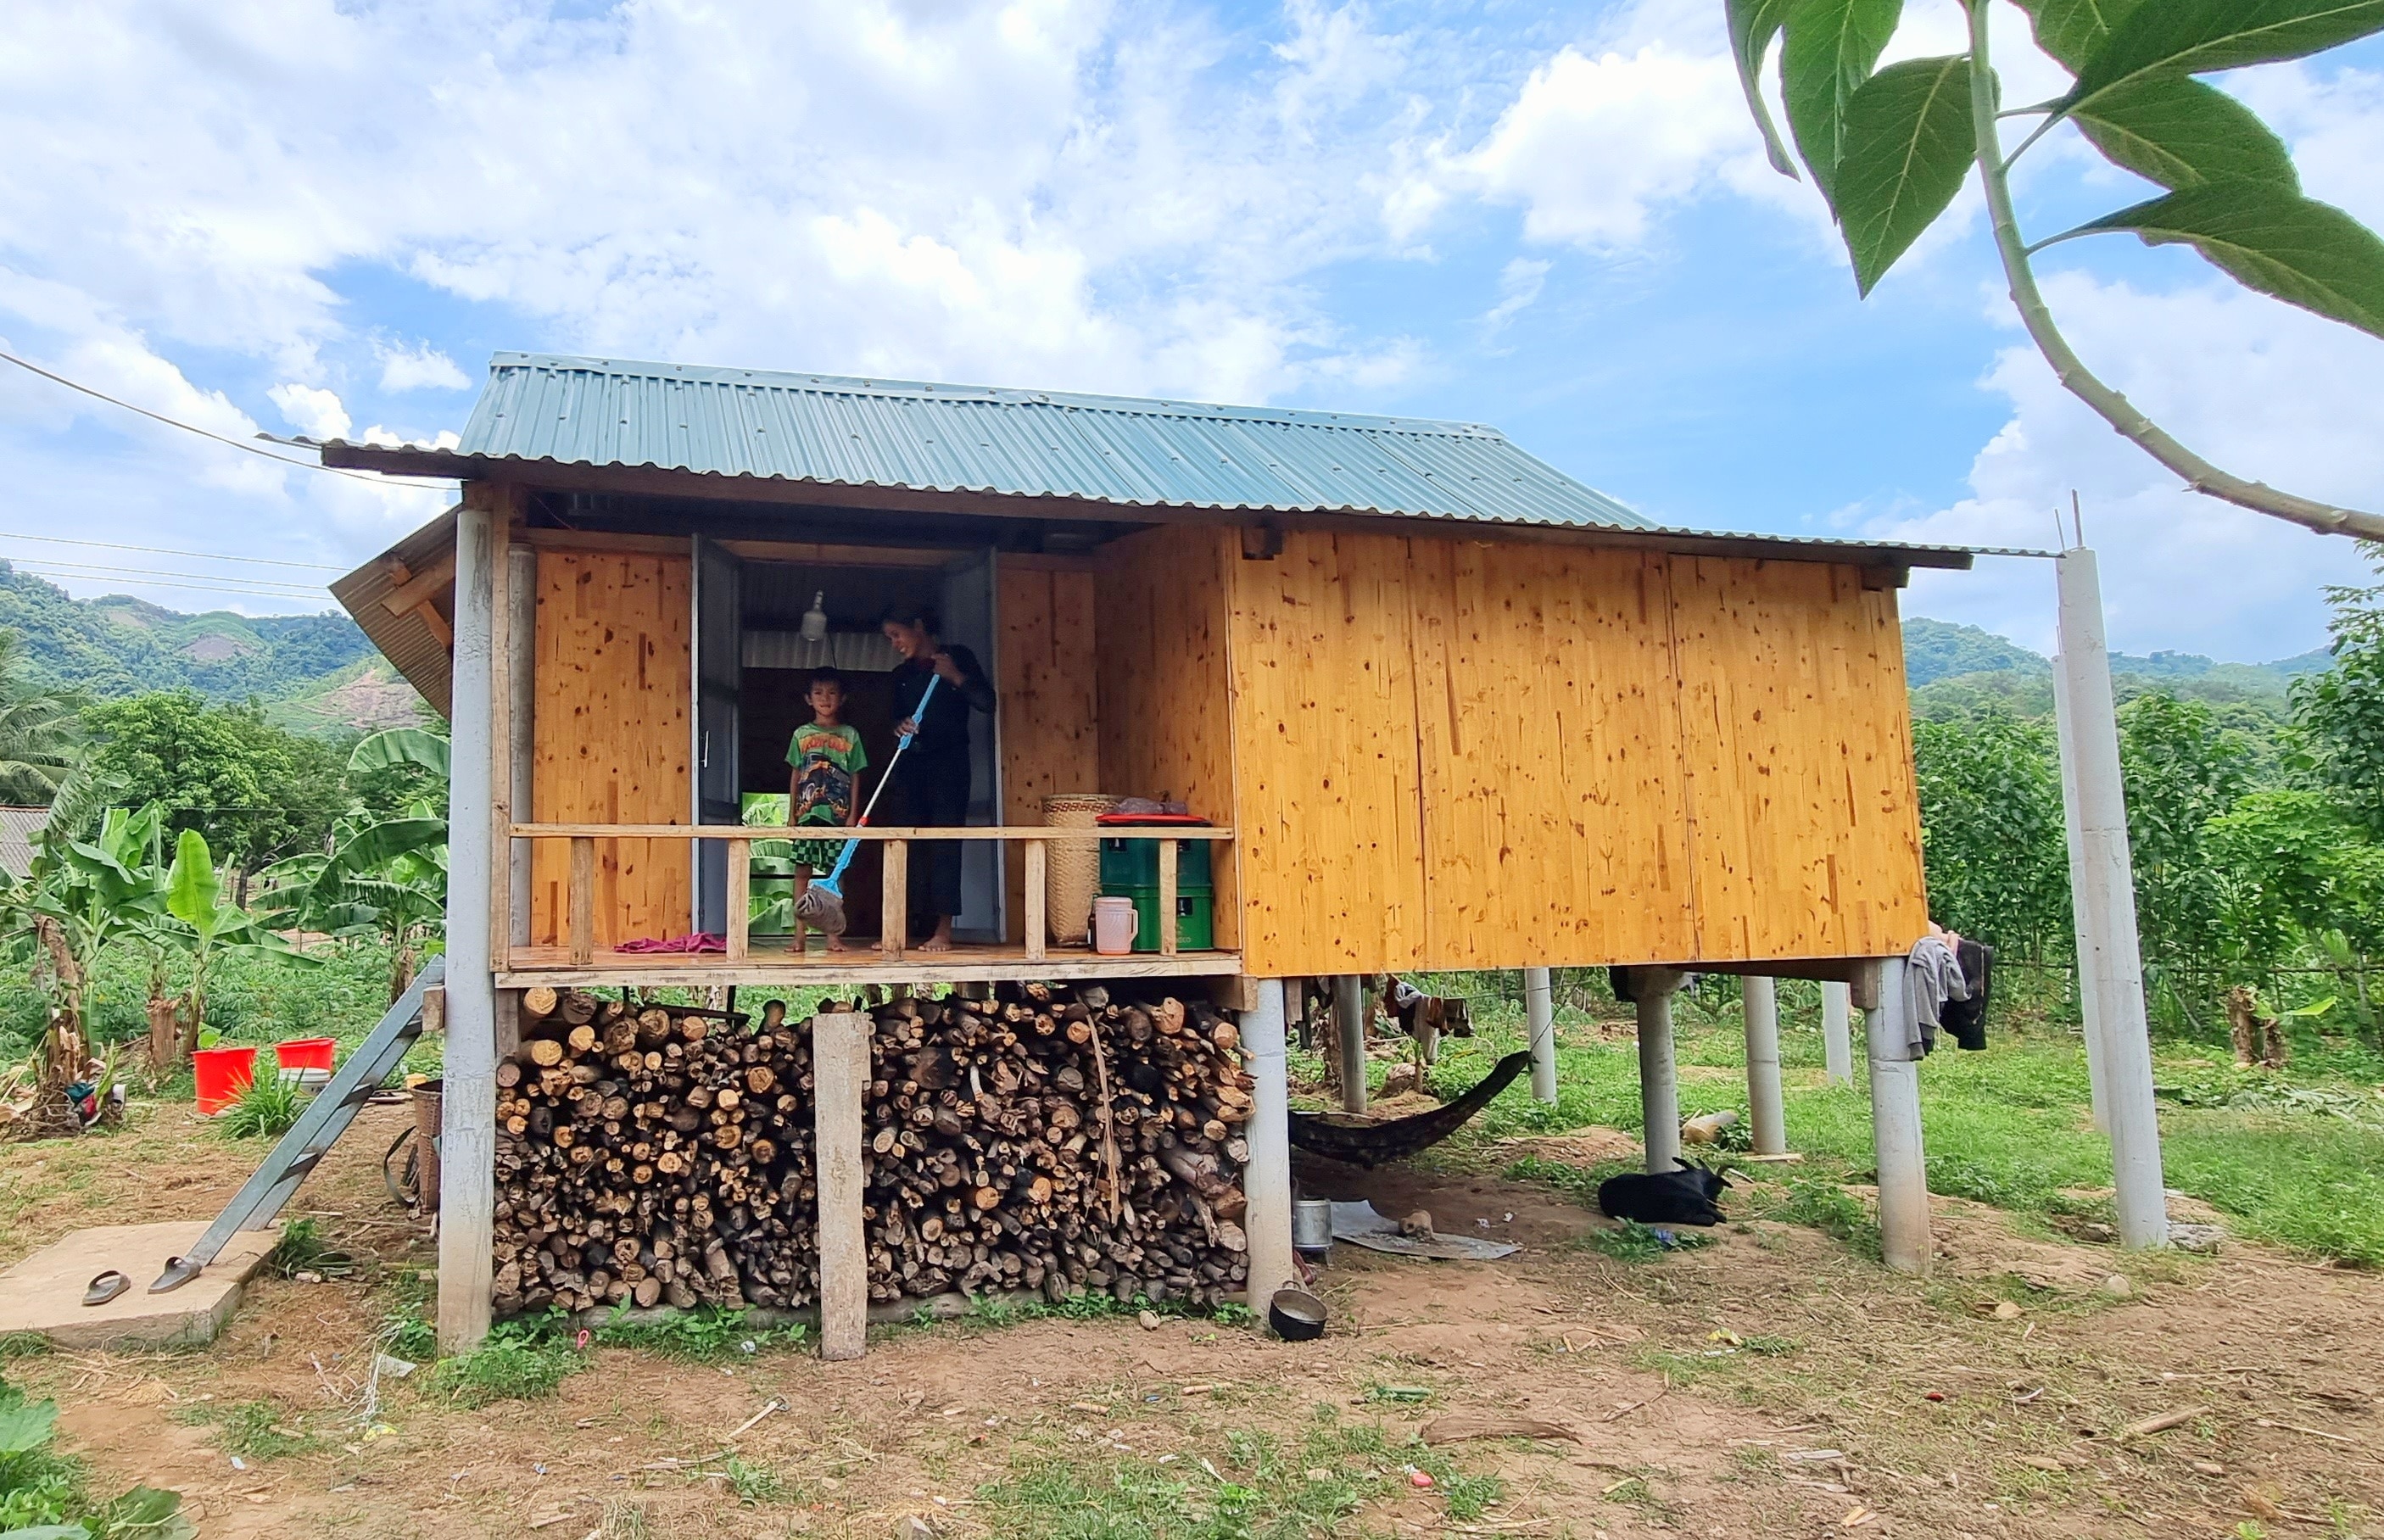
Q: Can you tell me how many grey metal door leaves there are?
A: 2